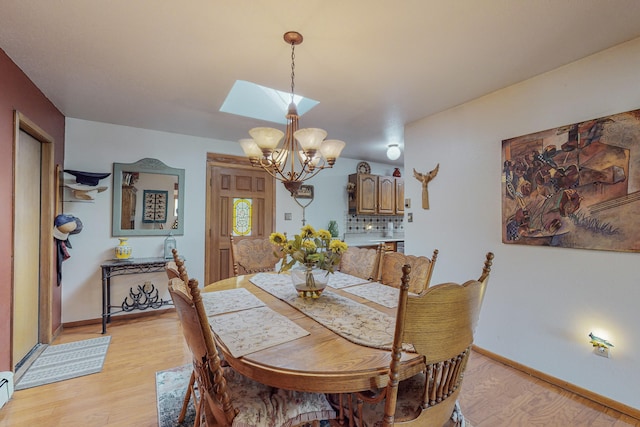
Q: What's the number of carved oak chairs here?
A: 6